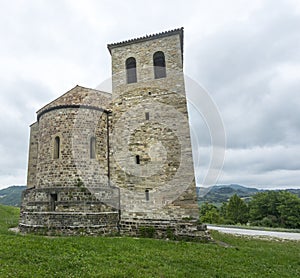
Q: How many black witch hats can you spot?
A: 0